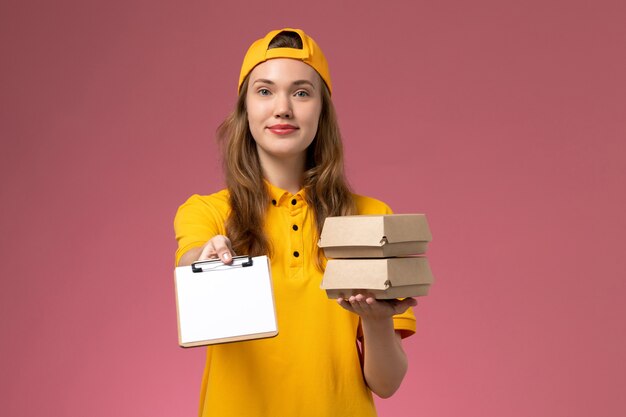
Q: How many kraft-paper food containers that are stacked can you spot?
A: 2